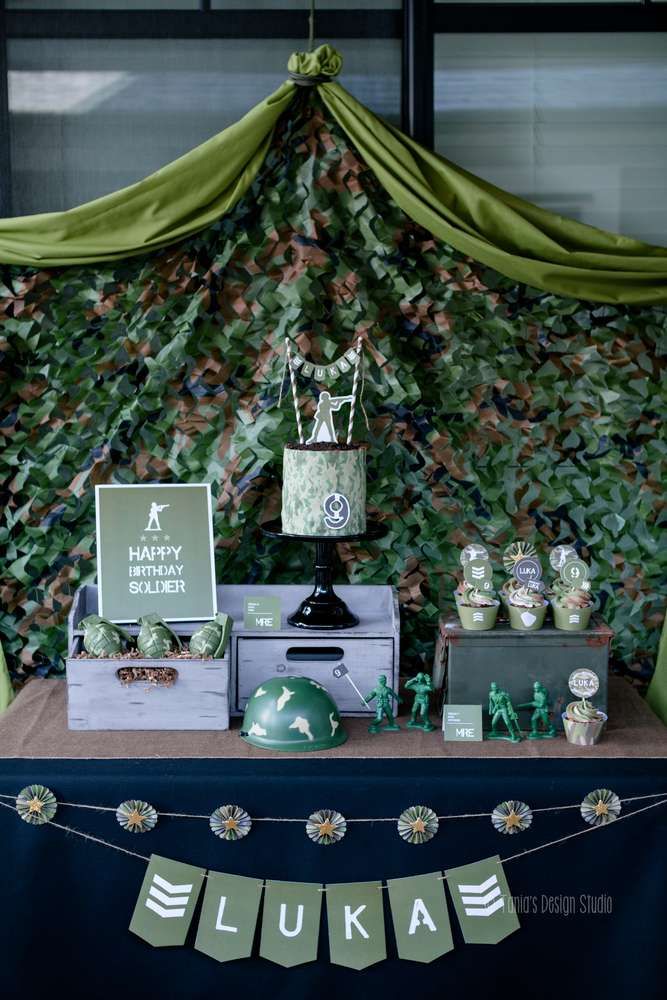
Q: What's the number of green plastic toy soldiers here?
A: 4